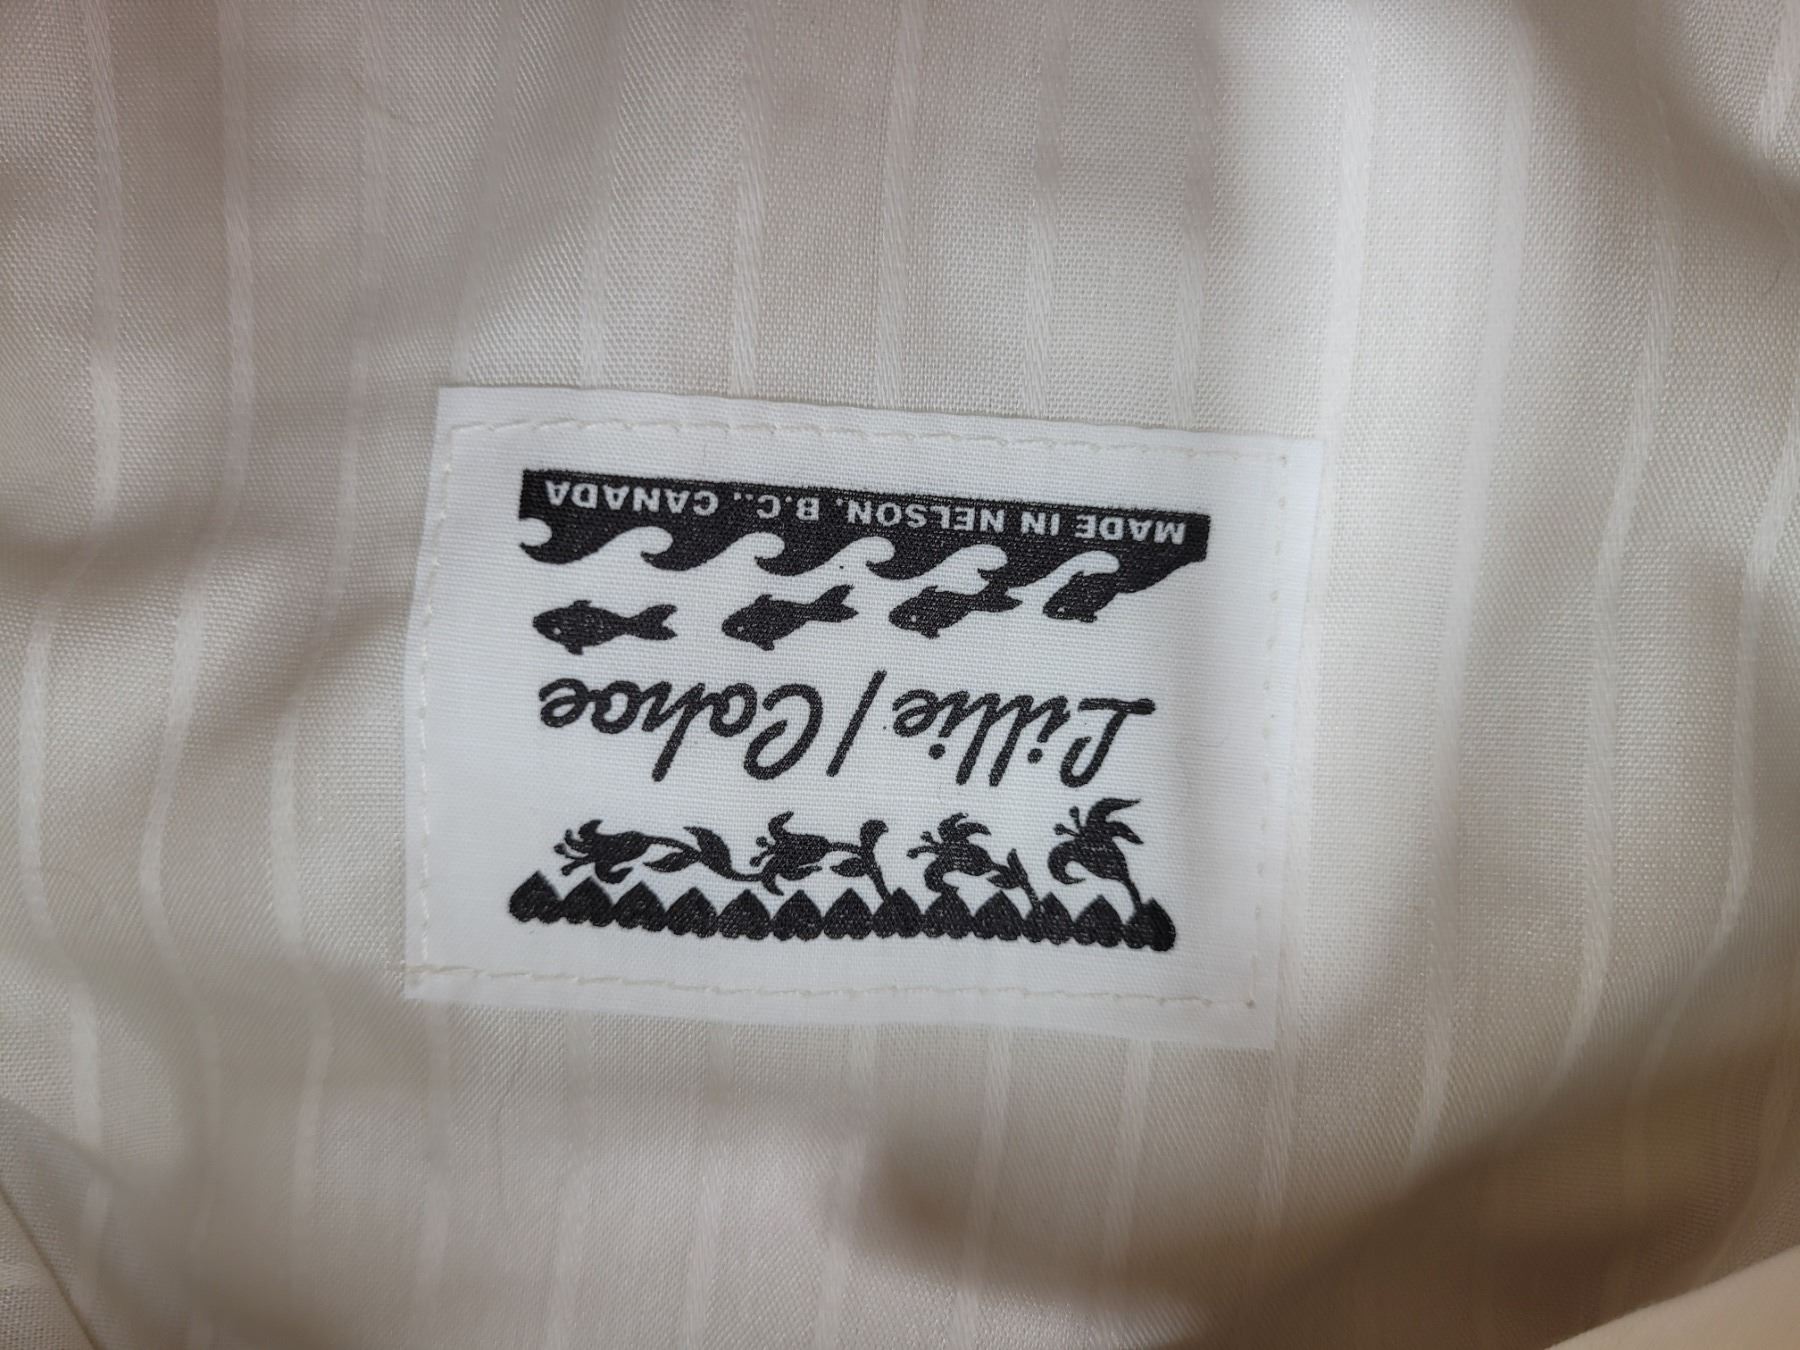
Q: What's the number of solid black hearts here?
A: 13